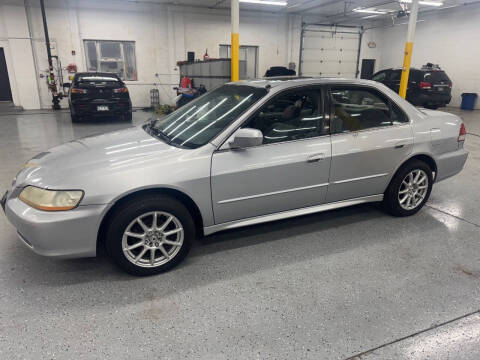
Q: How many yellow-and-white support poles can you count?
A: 2